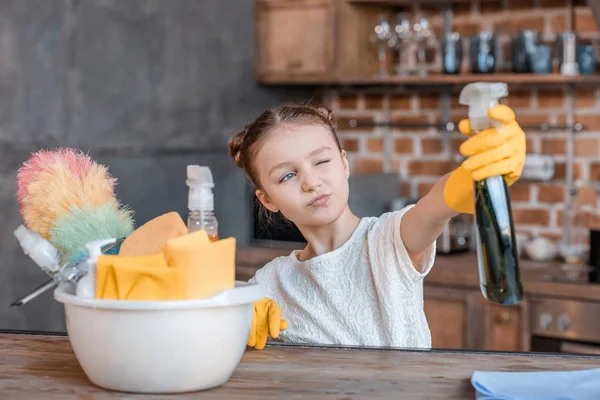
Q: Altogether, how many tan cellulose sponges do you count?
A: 1